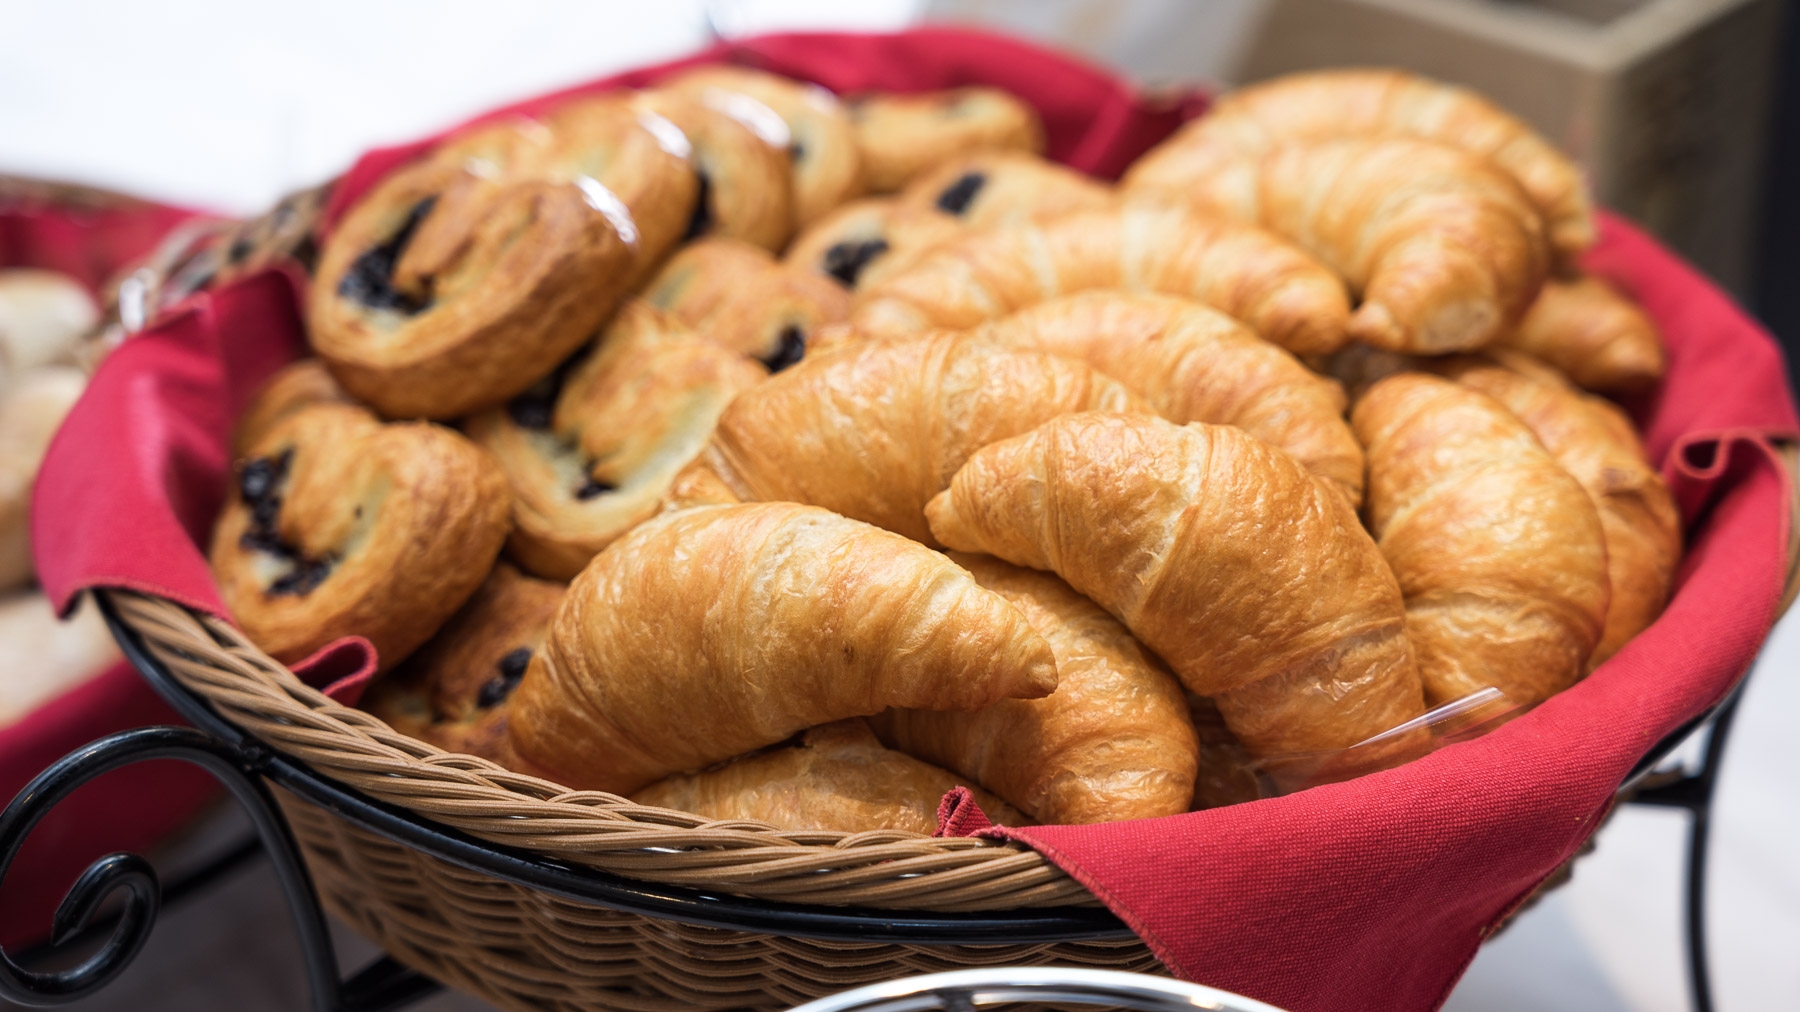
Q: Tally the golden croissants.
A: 12